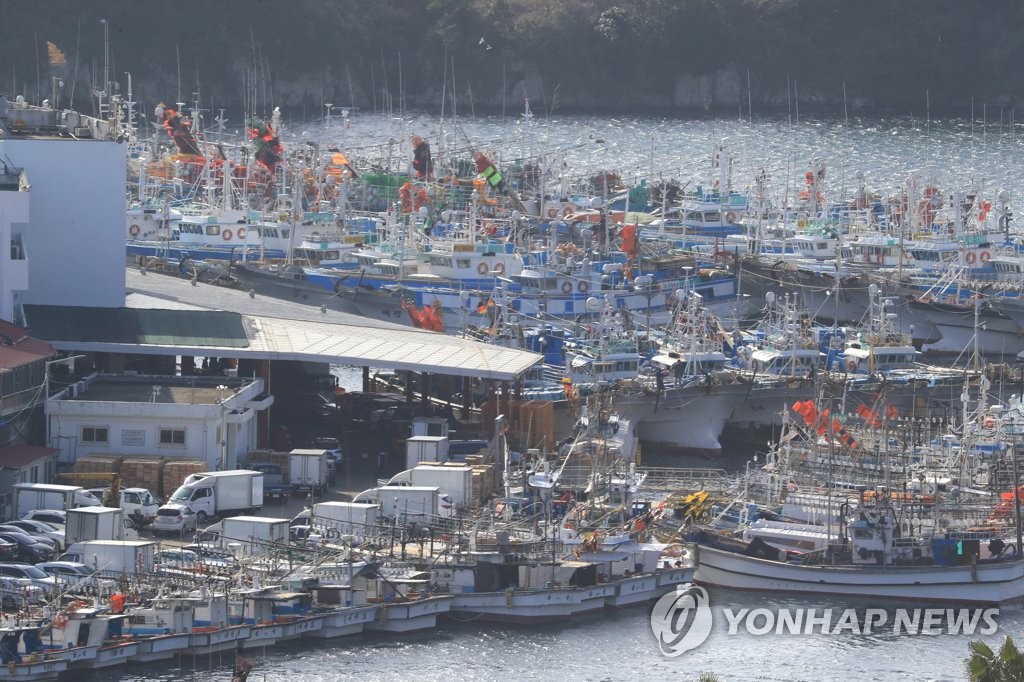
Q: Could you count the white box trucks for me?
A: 11